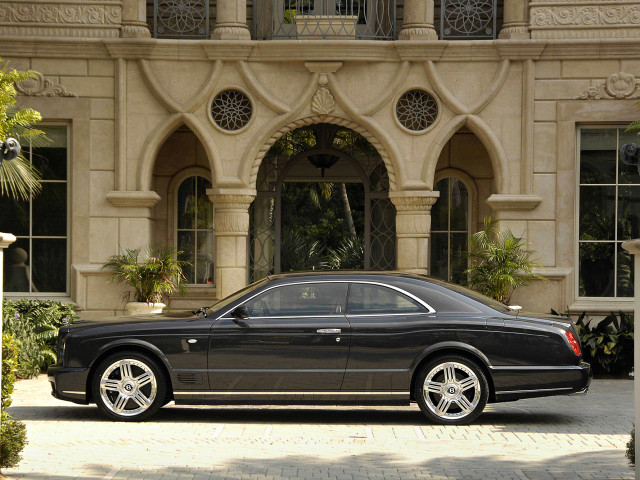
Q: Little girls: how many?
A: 0